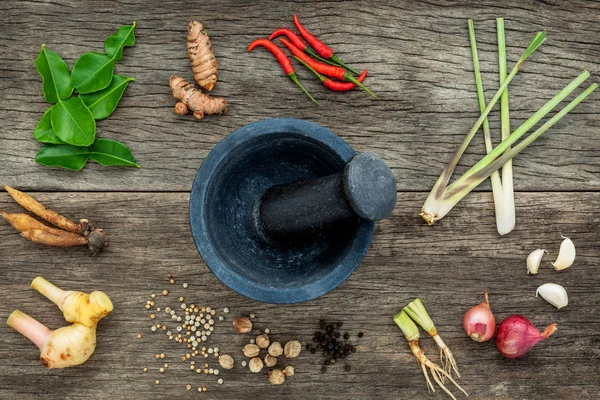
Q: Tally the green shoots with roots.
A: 2